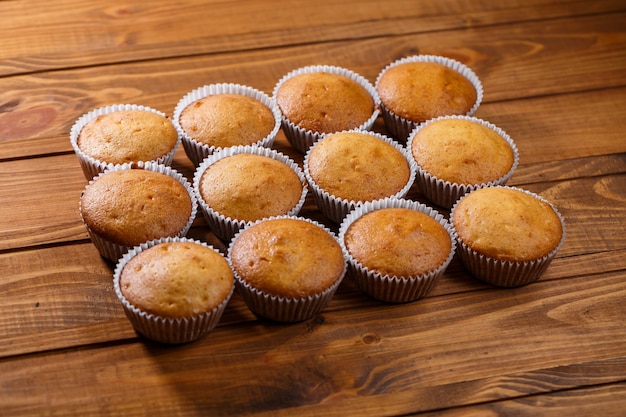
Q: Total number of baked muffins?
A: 12